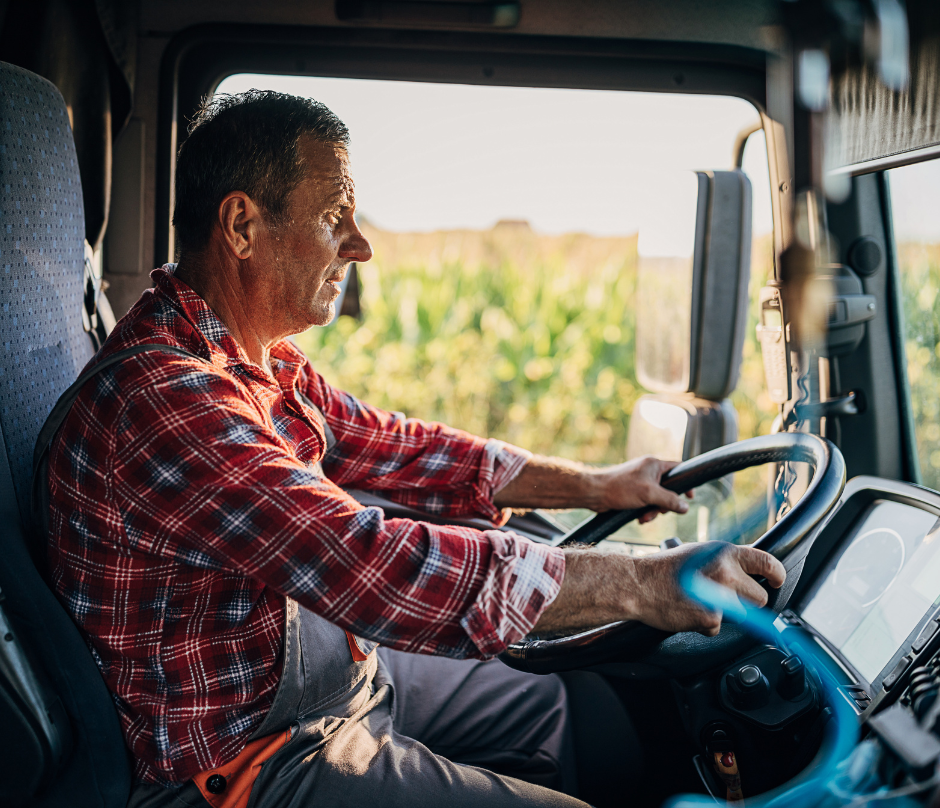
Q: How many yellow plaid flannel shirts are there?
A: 0